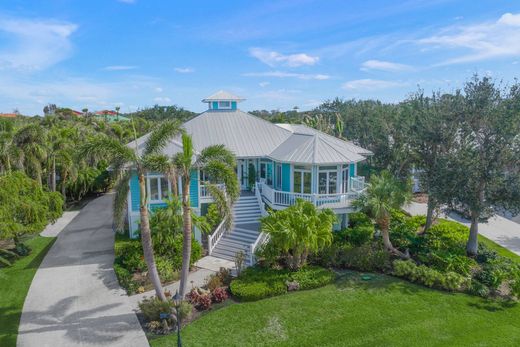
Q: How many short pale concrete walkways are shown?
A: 1